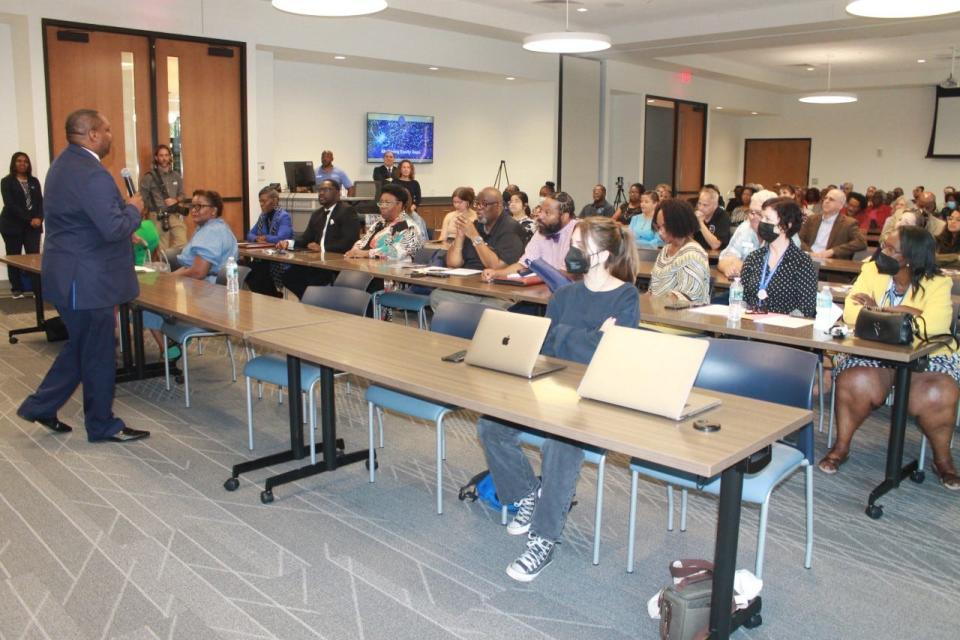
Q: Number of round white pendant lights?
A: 4